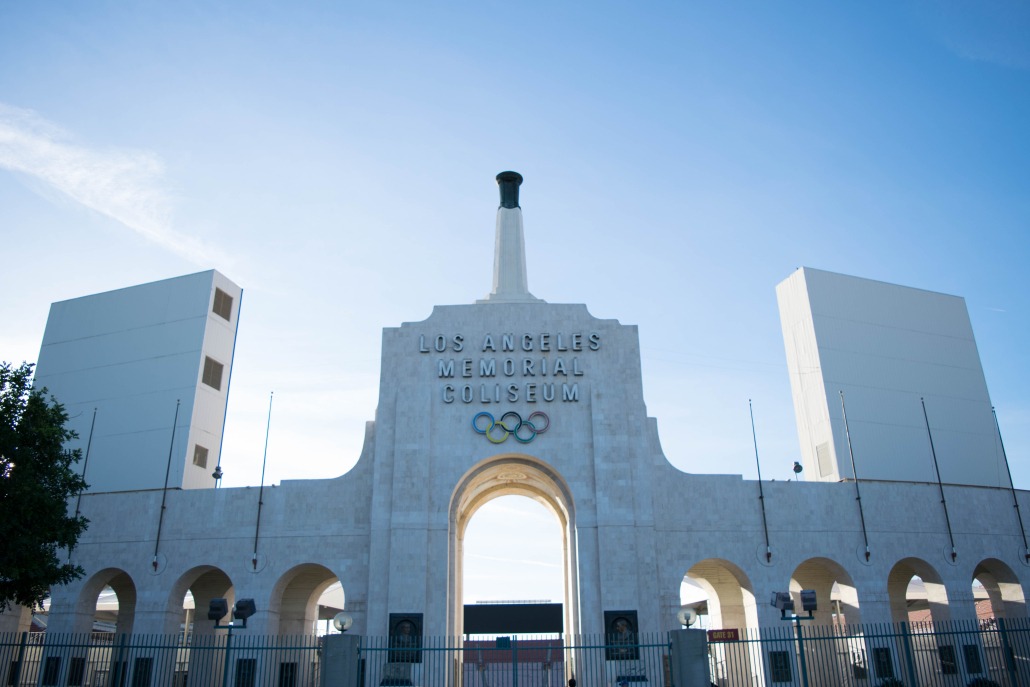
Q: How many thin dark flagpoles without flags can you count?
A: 7